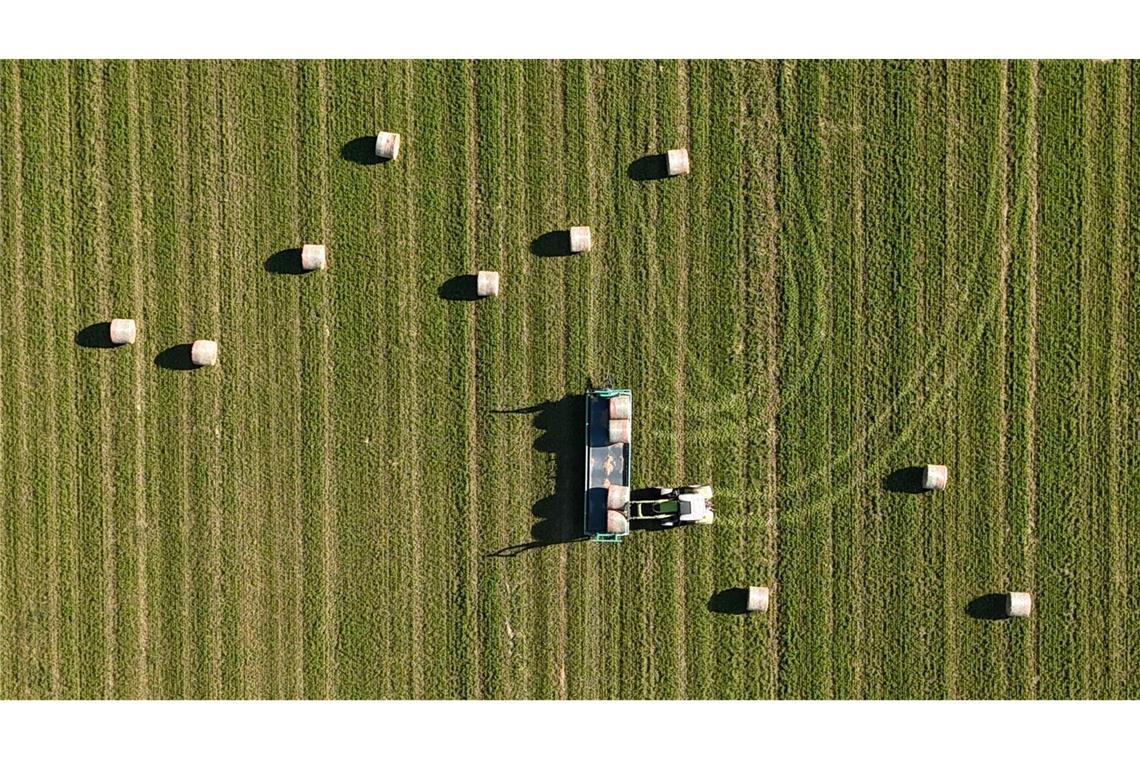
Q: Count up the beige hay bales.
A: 14